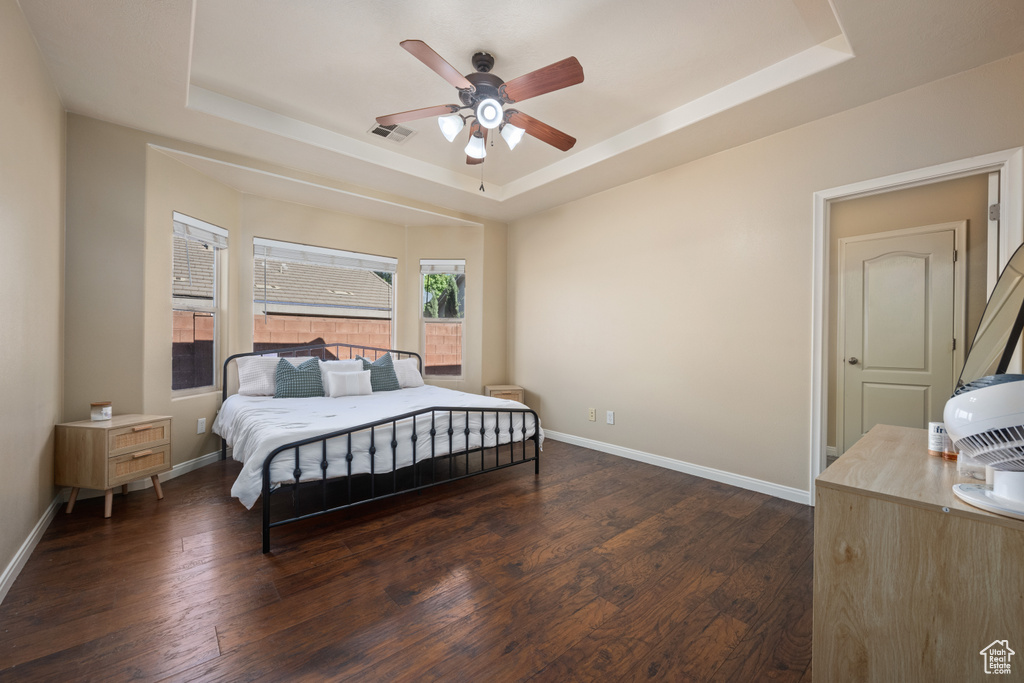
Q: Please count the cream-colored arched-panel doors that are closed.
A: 1